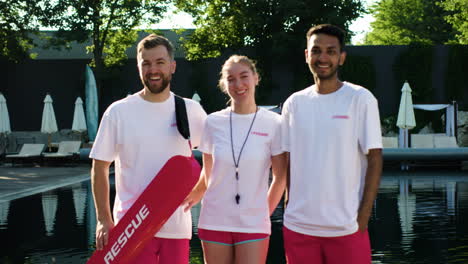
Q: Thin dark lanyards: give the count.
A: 1